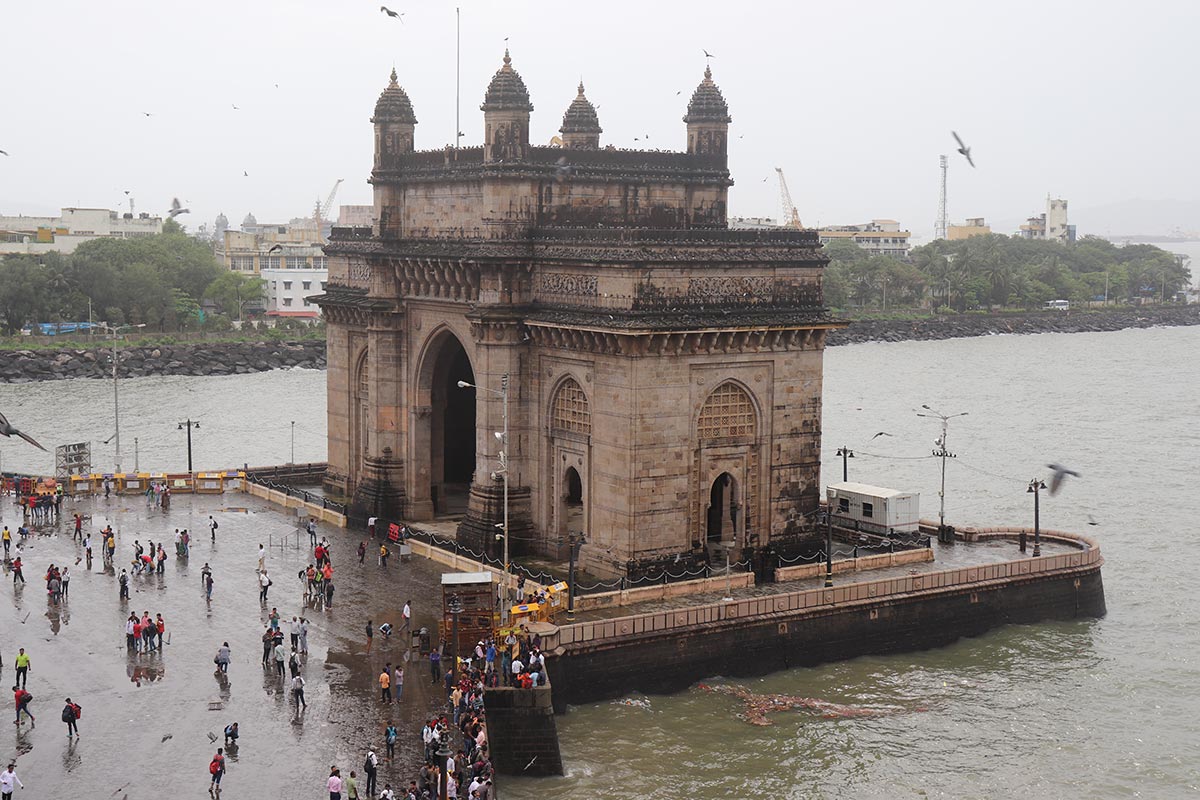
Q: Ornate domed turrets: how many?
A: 4